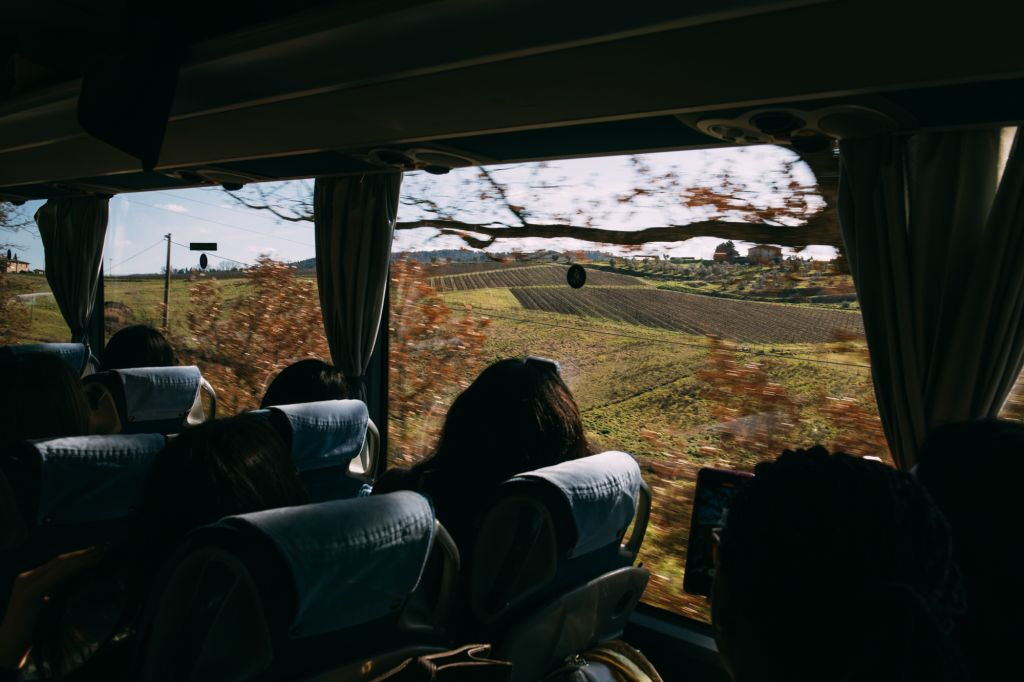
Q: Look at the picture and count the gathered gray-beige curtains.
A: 3